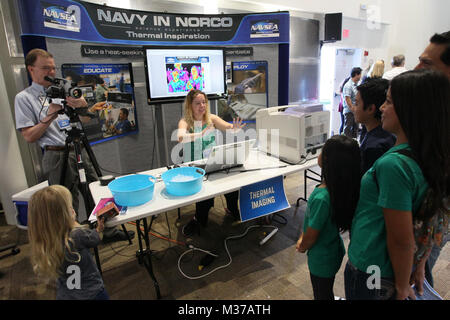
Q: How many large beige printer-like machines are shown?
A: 1